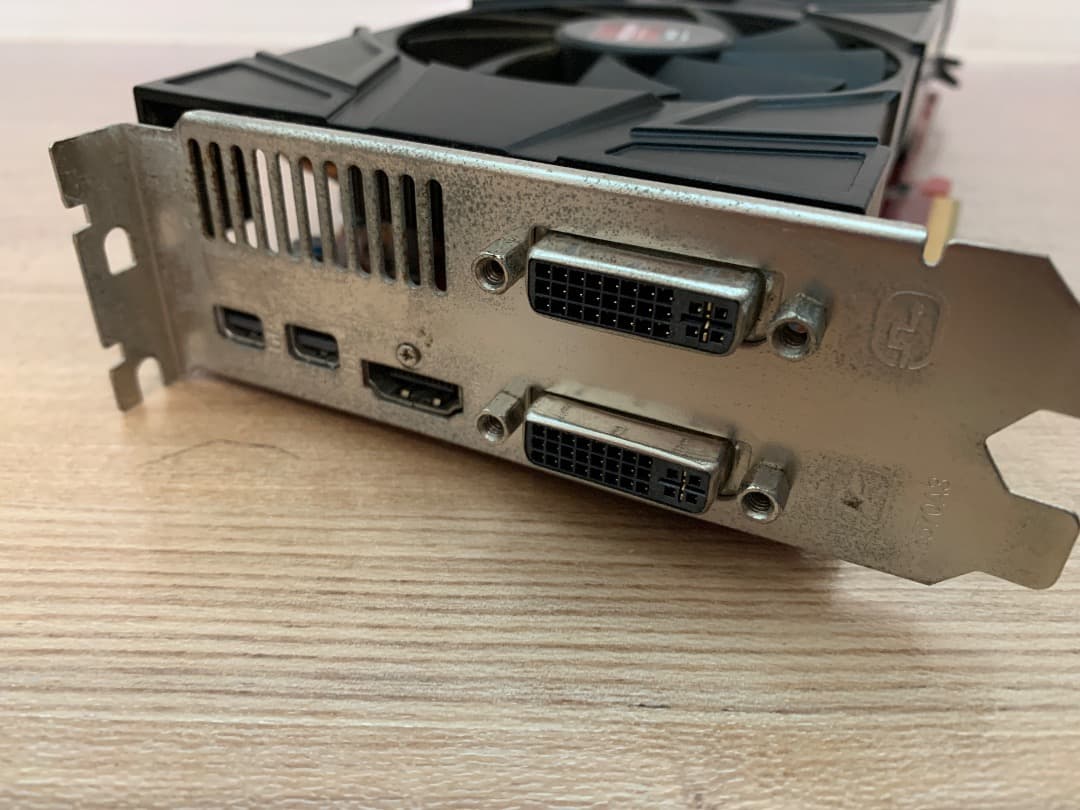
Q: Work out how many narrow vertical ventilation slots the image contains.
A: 11